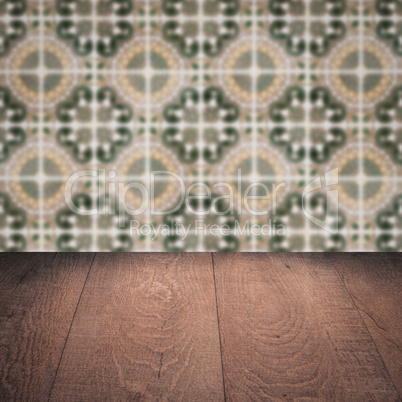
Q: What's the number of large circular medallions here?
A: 8